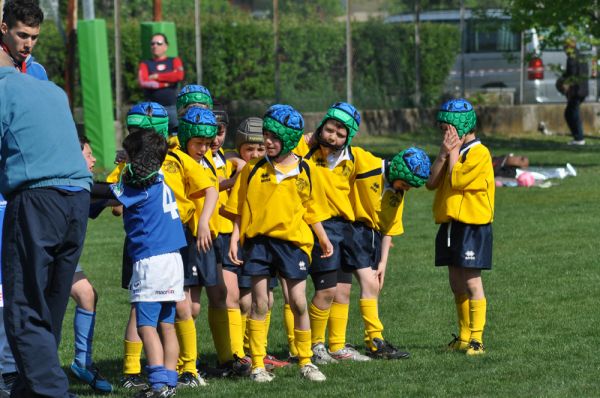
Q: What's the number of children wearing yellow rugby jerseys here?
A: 9